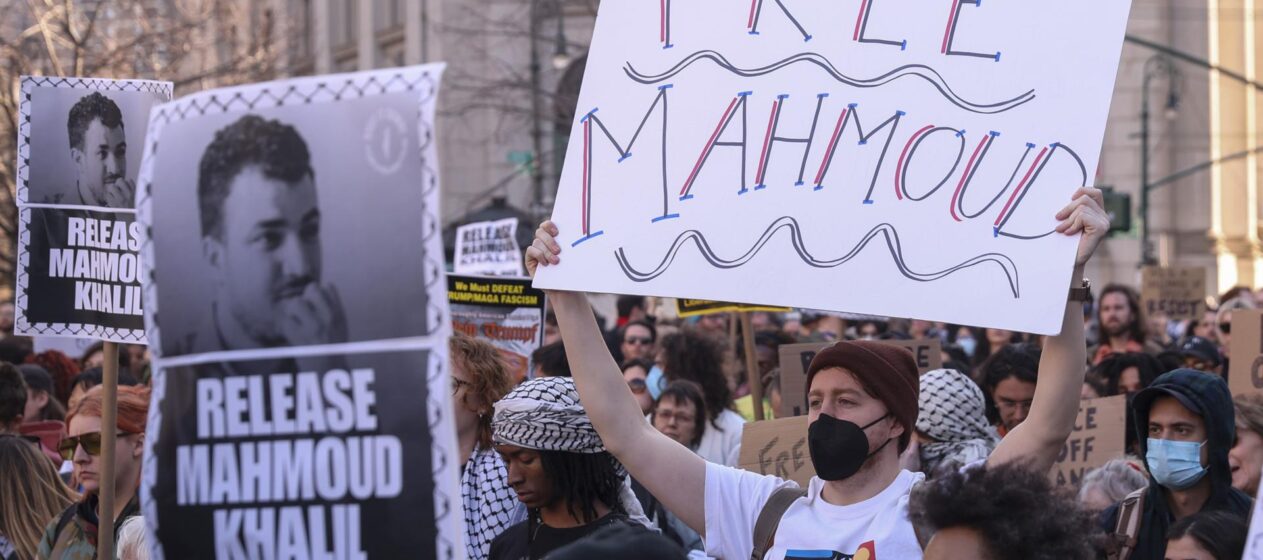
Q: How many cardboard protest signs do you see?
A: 5